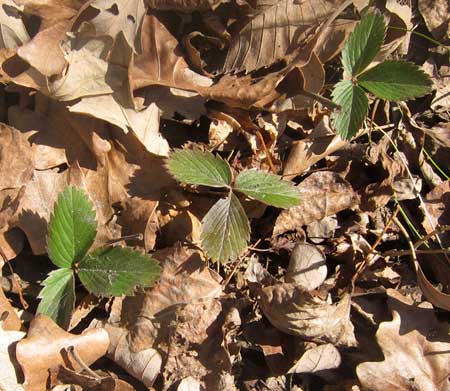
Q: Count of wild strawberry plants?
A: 3